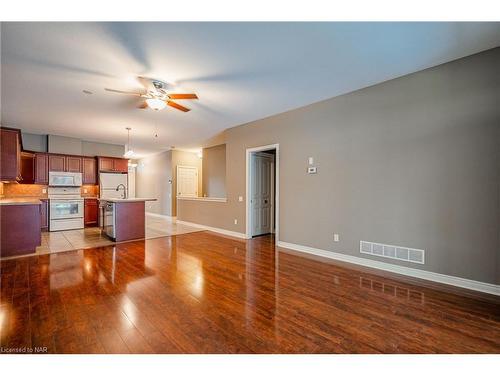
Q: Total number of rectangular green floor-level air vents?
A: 0